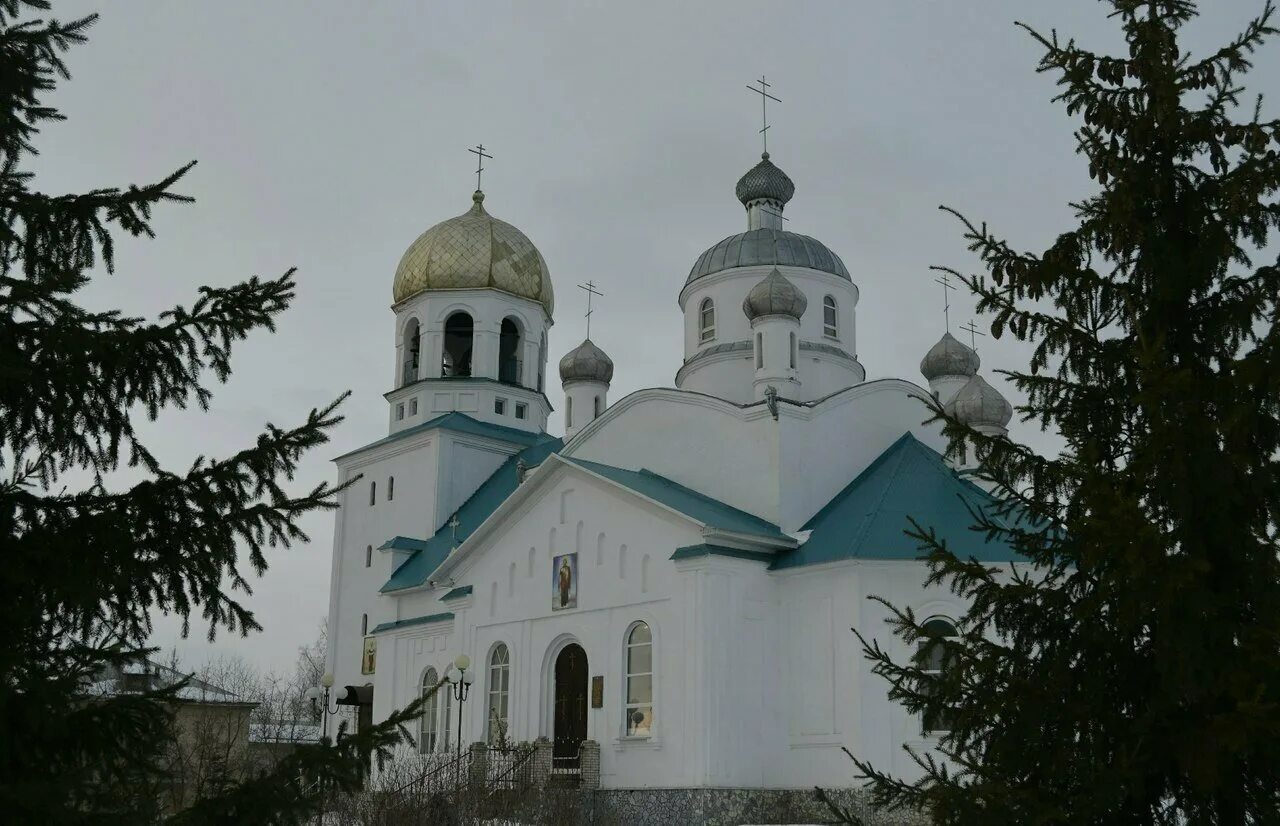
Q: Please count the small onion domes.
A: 5